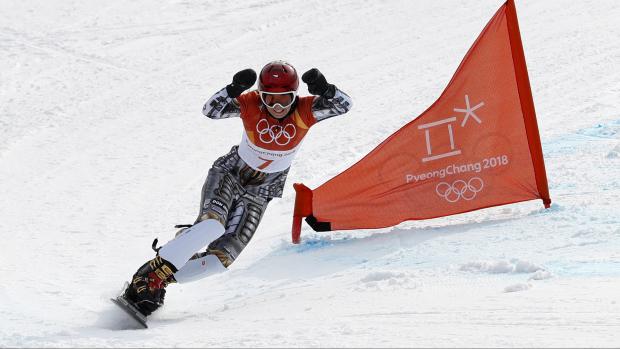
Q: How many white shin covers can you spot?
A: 2